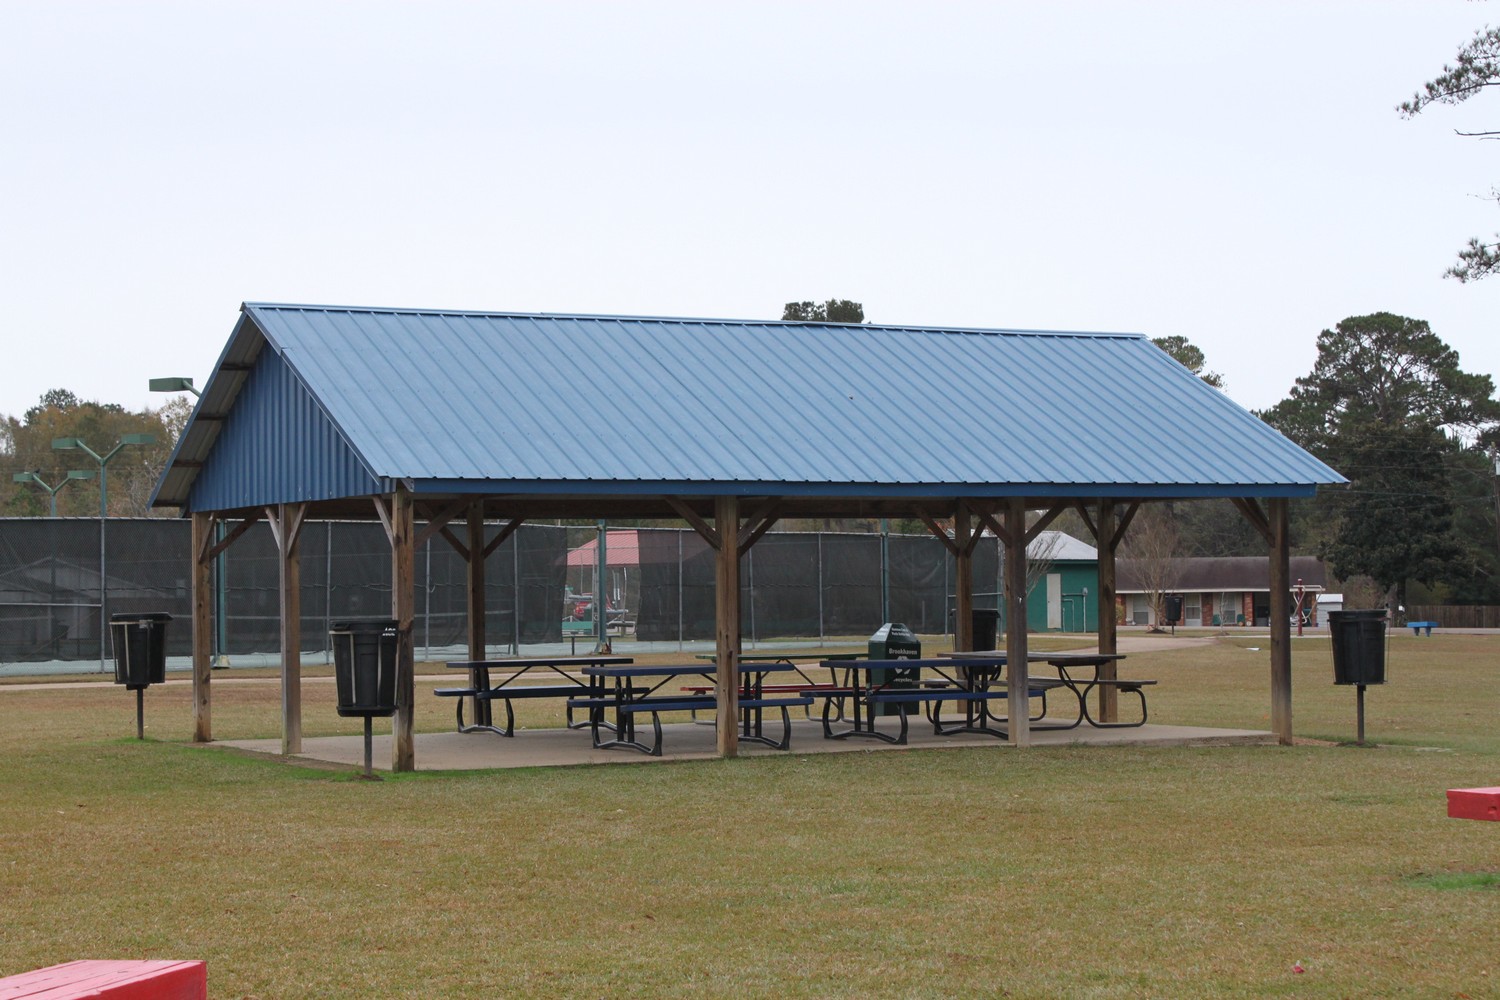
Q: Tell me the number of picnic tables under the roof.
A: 5